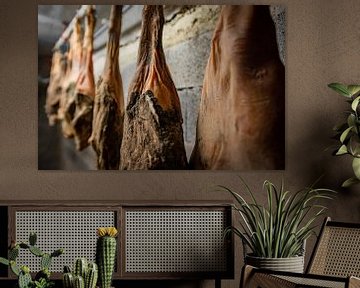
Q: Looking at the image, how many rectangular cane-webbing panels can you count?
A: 2